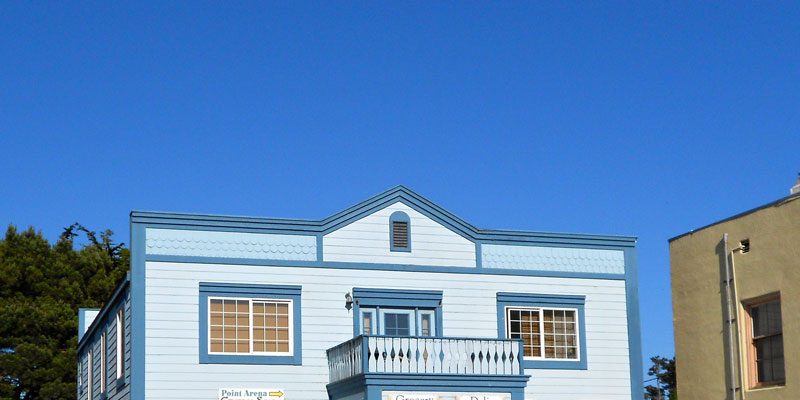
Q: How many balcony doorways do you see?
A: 1